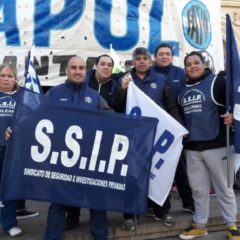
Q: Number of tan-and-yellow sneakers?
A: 2